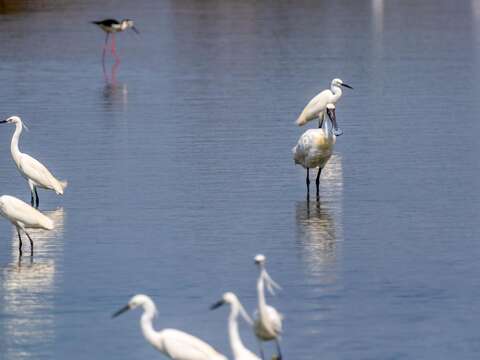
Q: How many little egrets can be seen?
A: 6